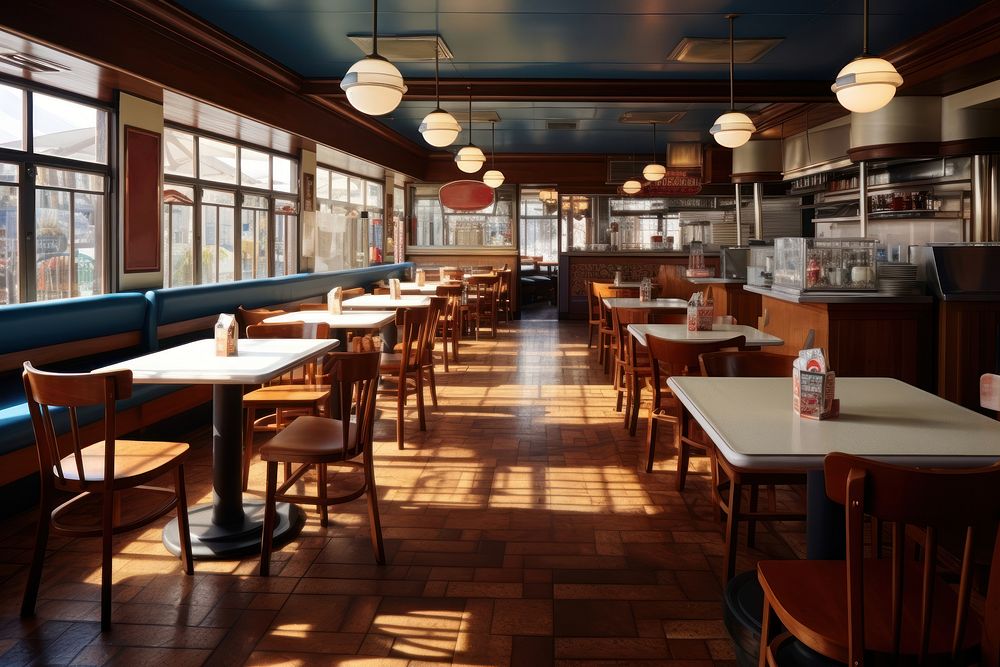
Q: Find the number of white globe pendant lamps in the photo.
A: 8